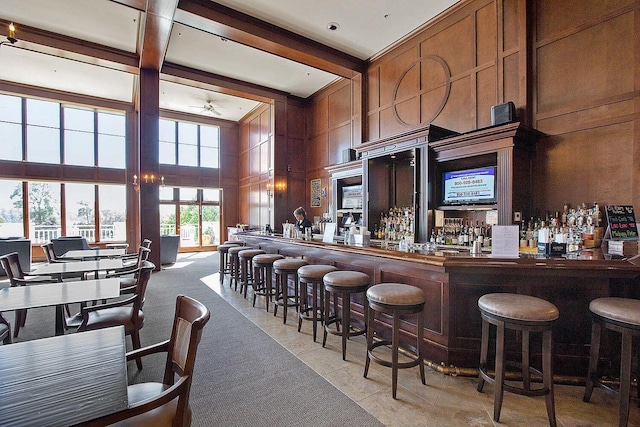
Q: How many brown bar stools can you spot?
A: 11